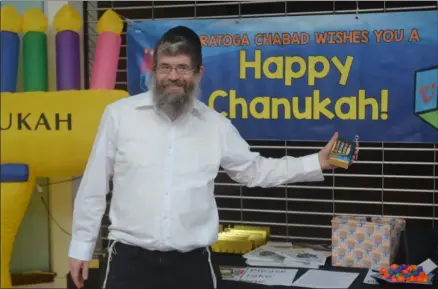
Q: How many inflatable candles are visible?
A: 4